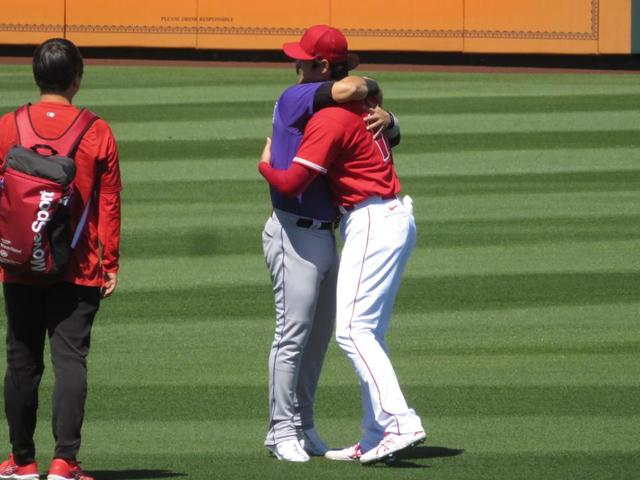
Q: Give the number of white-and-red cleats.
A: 2